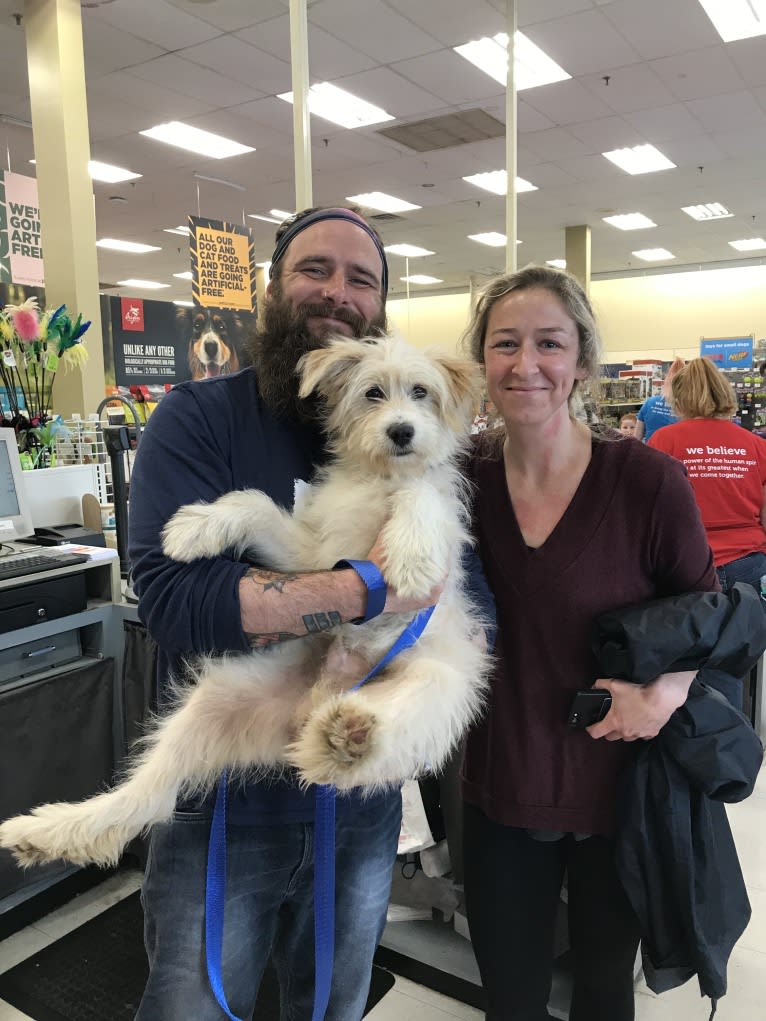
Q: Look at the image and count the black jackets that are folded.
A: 1